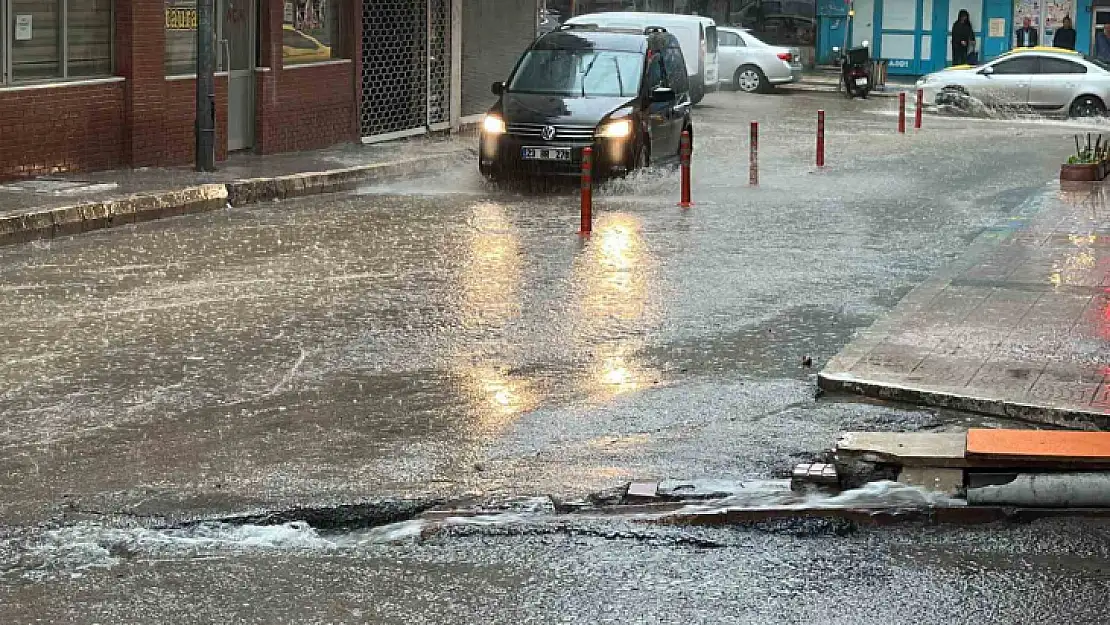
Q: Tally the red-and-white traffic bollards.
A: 6